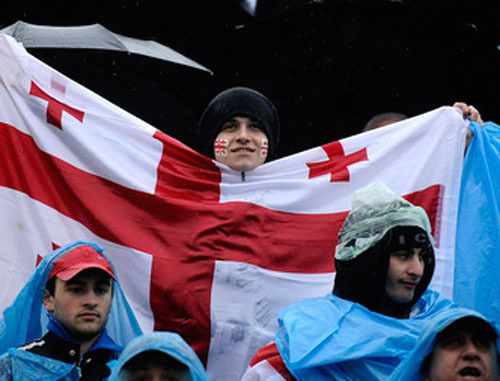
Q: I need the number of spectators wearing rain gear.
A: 4